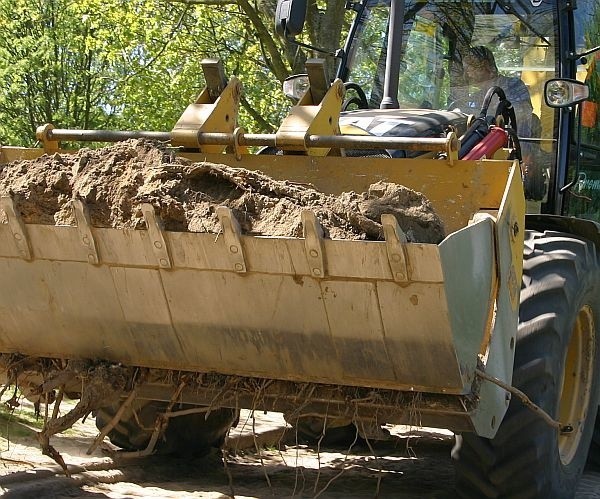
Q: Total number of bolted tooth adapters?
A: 6